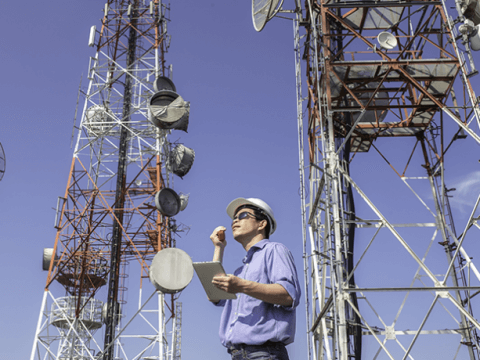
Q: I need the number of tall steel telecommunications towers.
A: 2